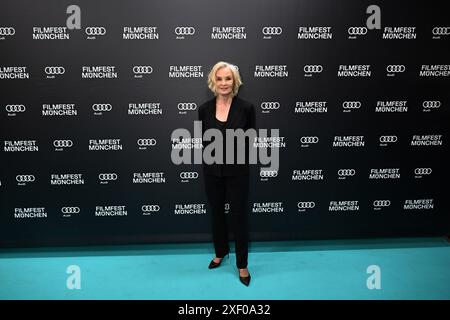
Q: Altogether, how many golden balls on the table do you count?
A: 0